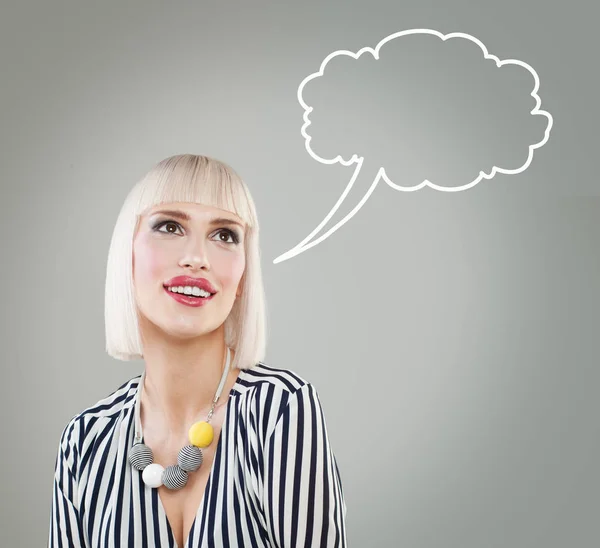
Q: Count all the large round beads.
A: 5